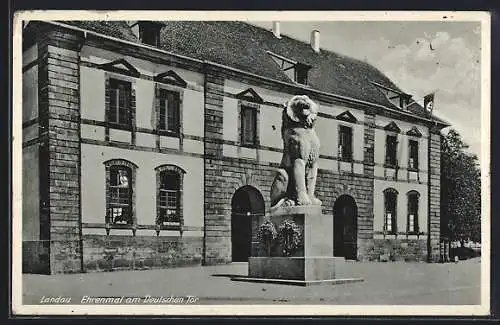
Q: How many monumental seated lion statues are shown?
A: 1